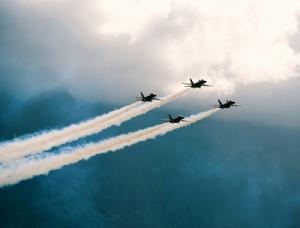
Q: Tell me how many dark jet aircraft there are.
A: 4